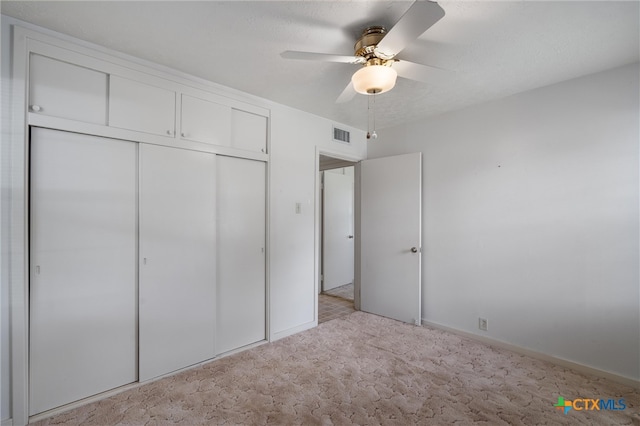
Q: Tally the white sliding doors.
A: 3